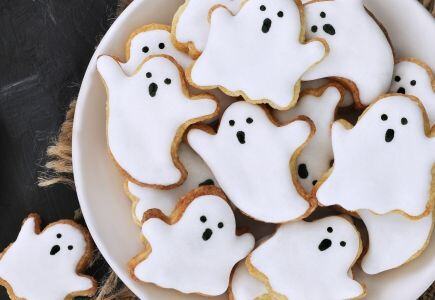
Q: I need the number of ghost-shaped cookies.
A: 15